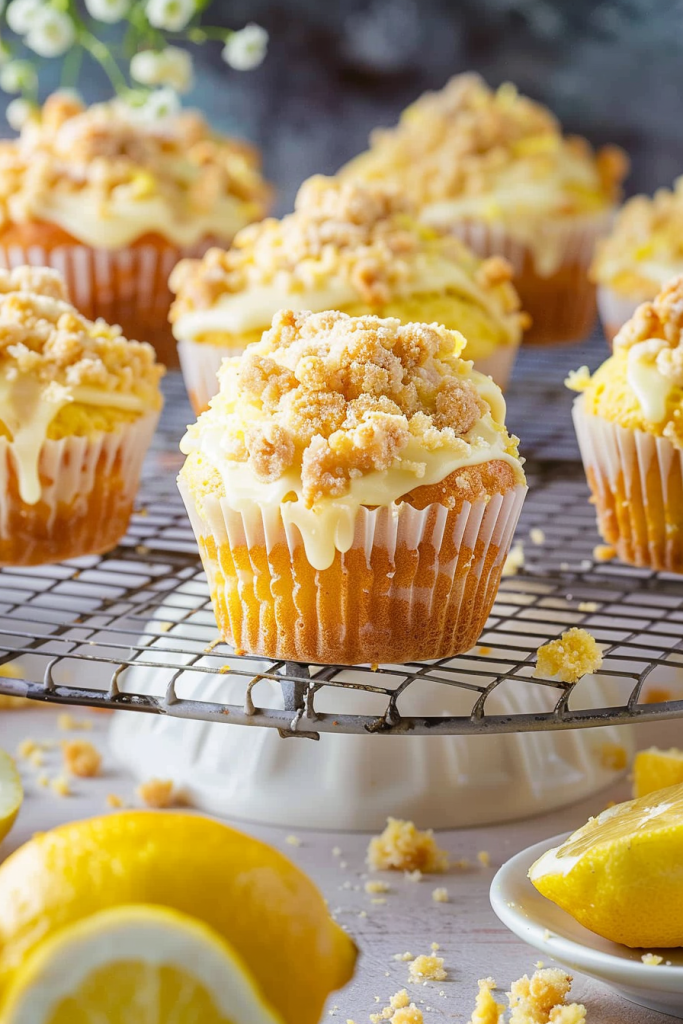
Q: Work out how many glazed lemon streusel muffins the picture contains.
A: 7